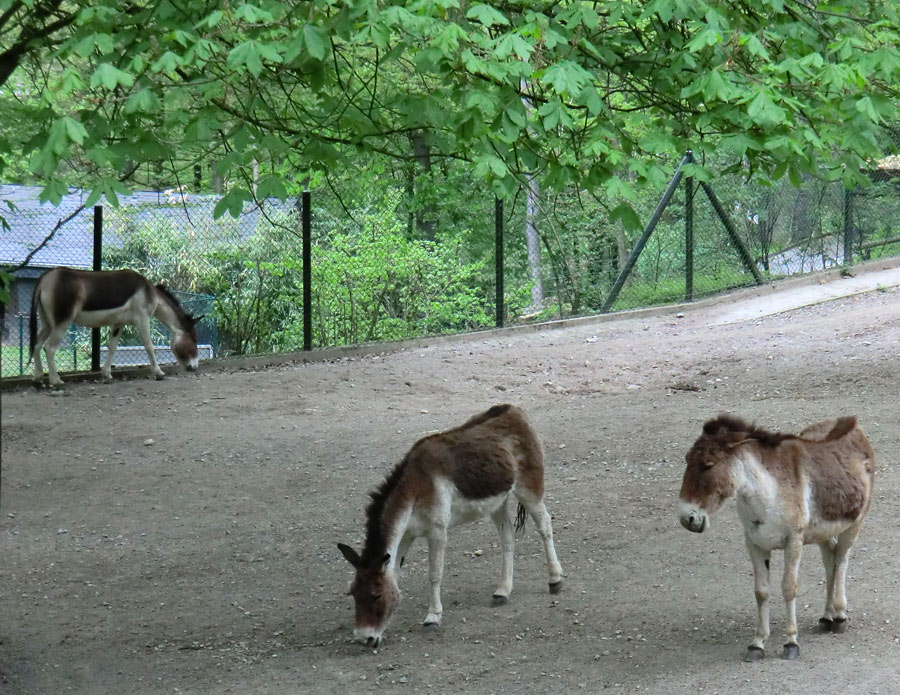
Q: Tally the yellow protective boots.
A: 0